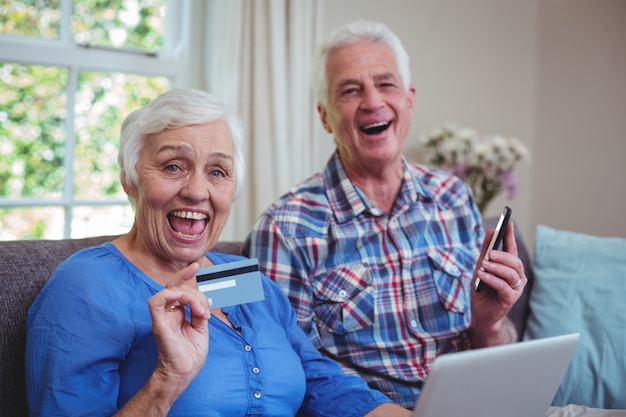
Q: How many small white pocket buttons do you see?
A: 2